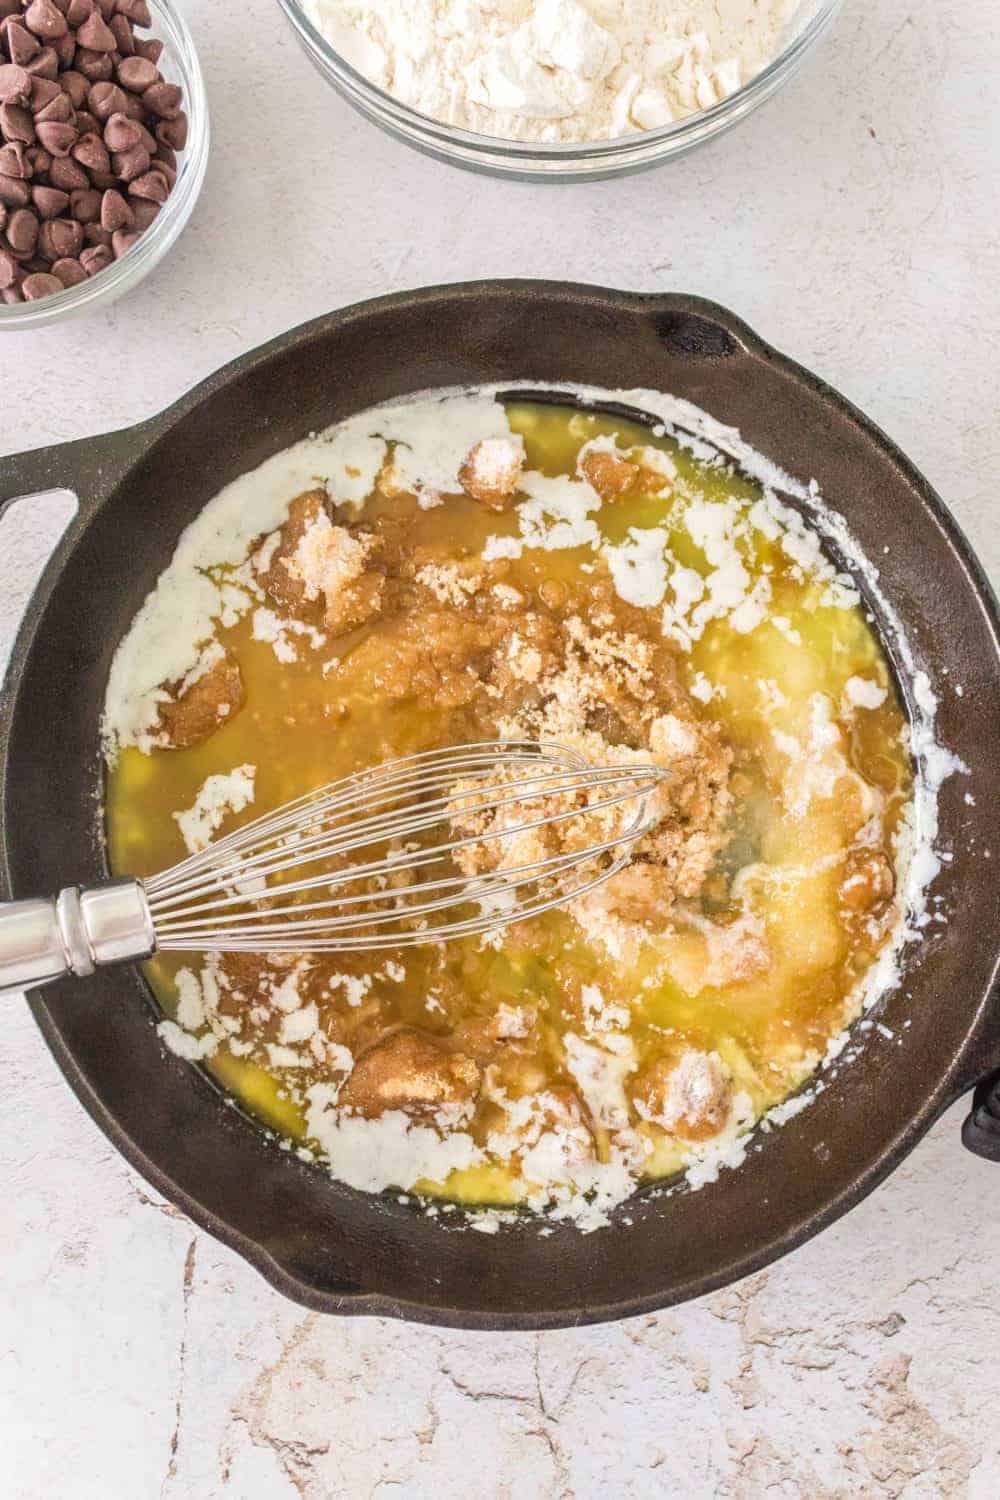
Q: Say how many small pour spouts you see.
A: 2